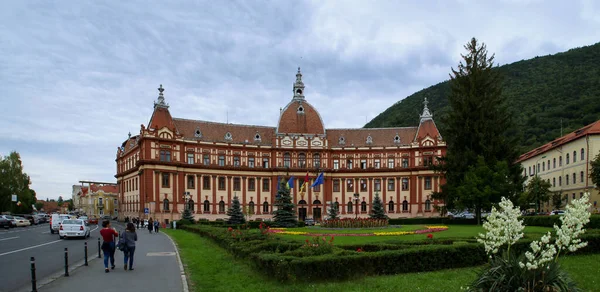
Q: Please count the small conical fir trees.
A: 5